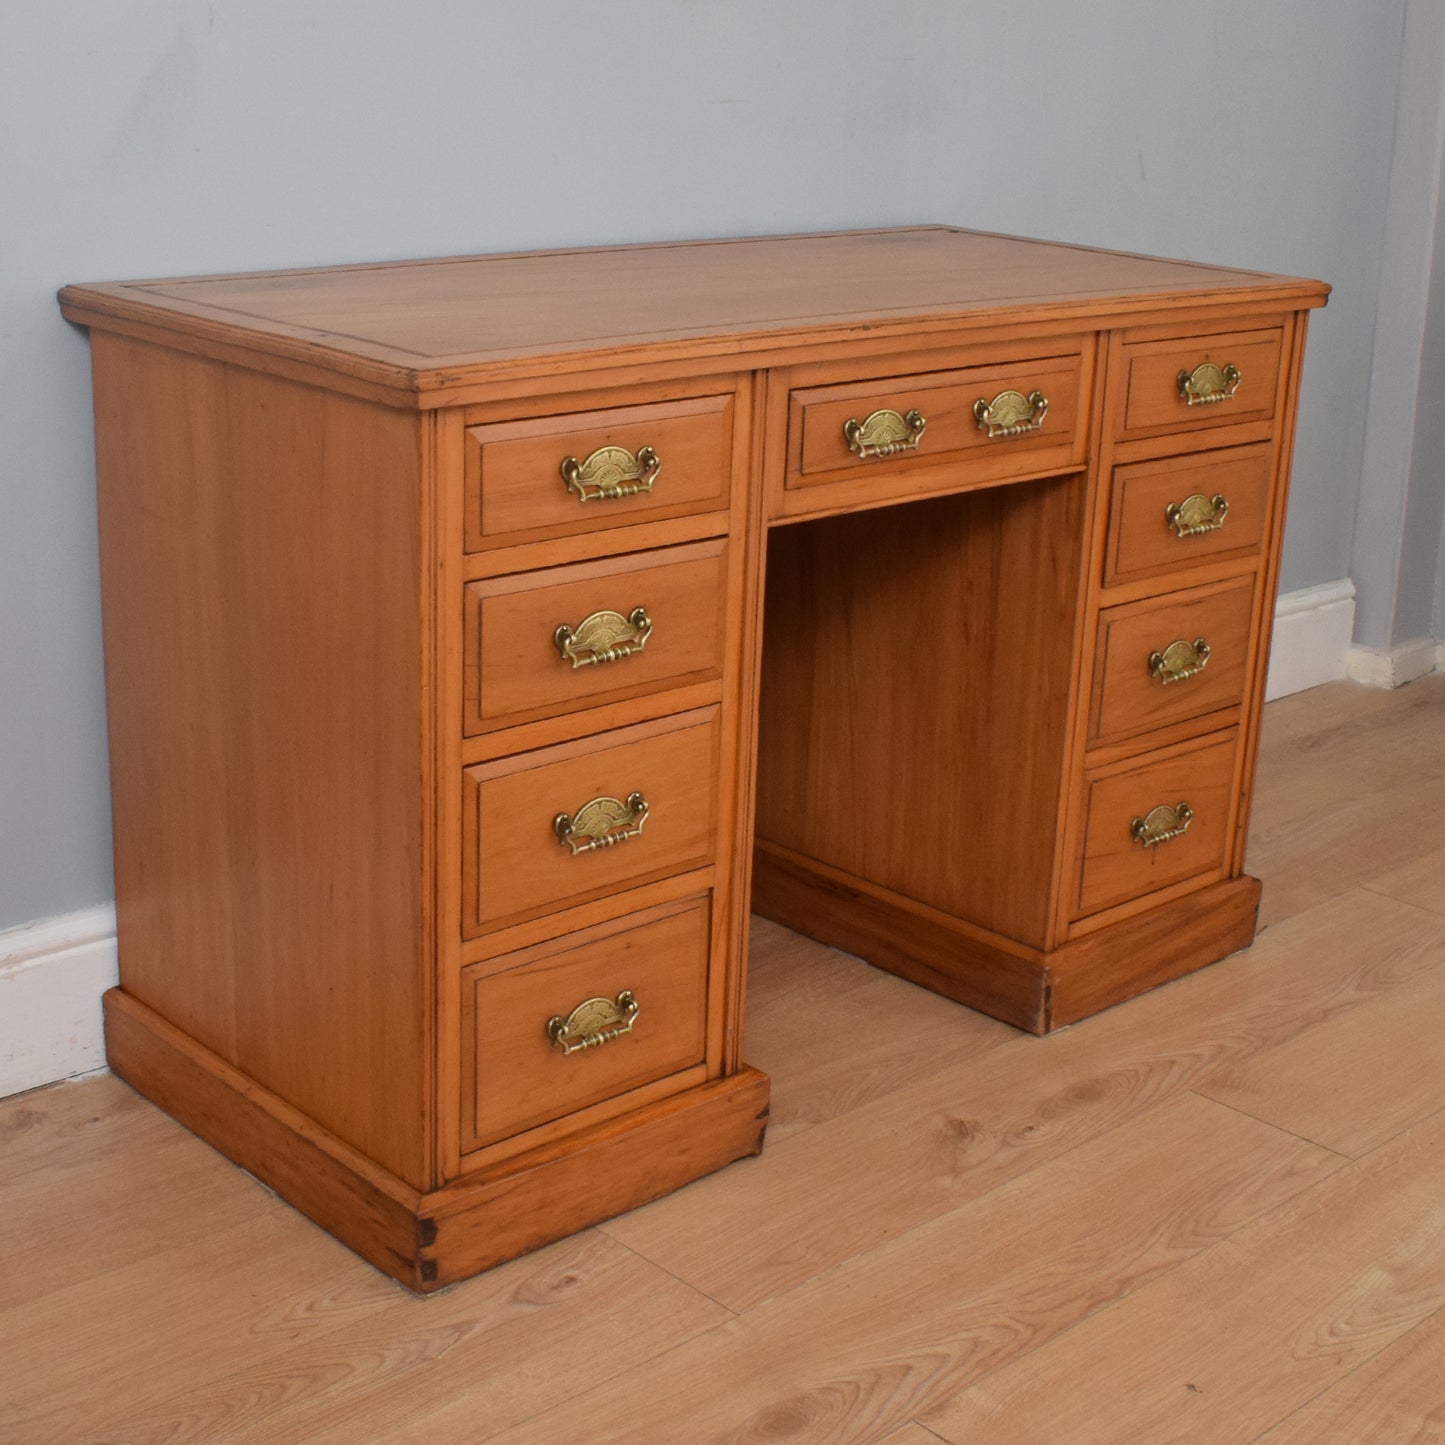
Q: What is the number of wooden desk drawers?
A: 9